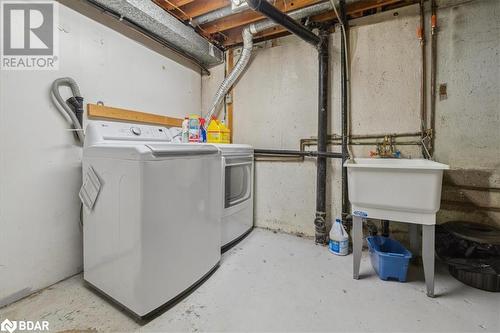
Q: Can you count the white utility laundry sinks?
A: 1